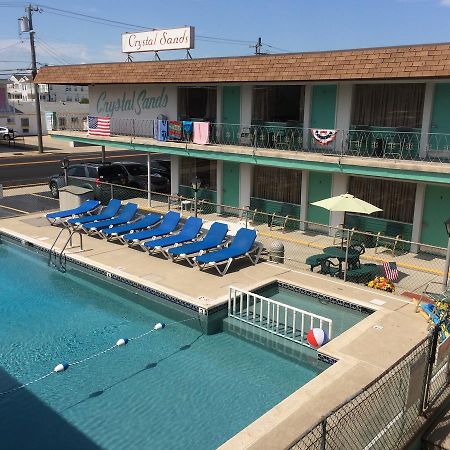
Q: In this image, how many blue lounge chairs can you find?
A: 8